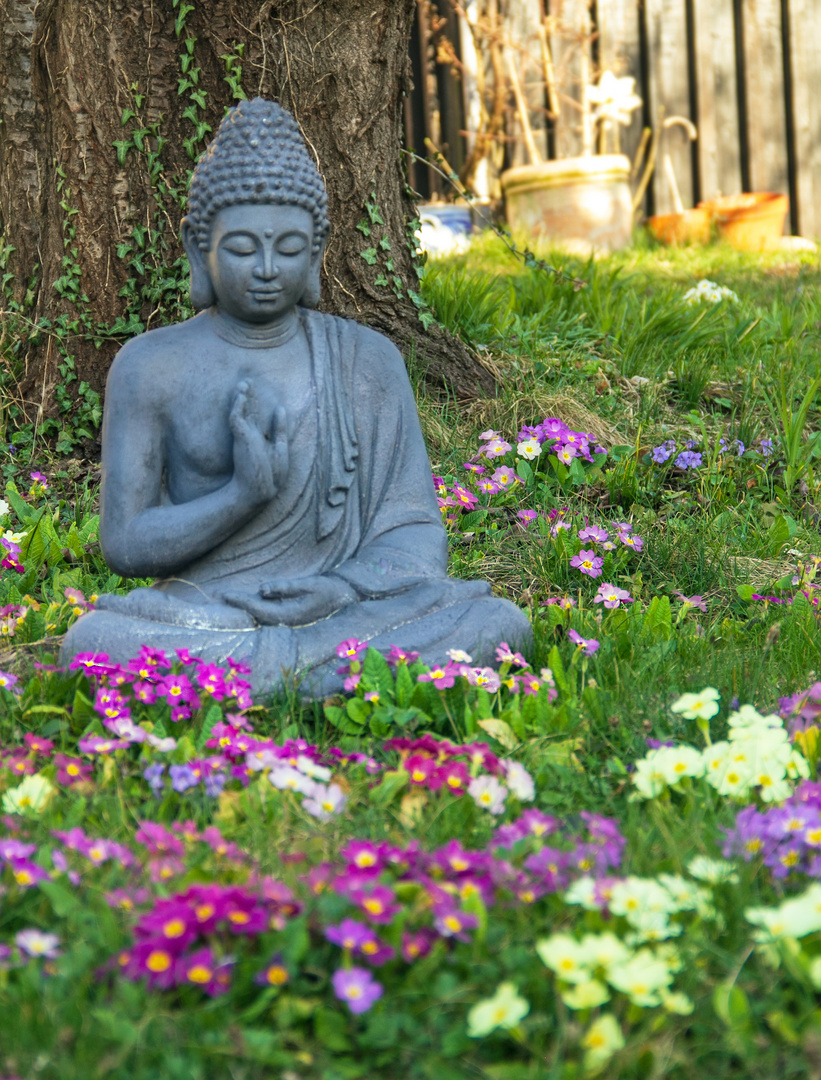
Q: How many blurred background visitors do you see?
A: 0